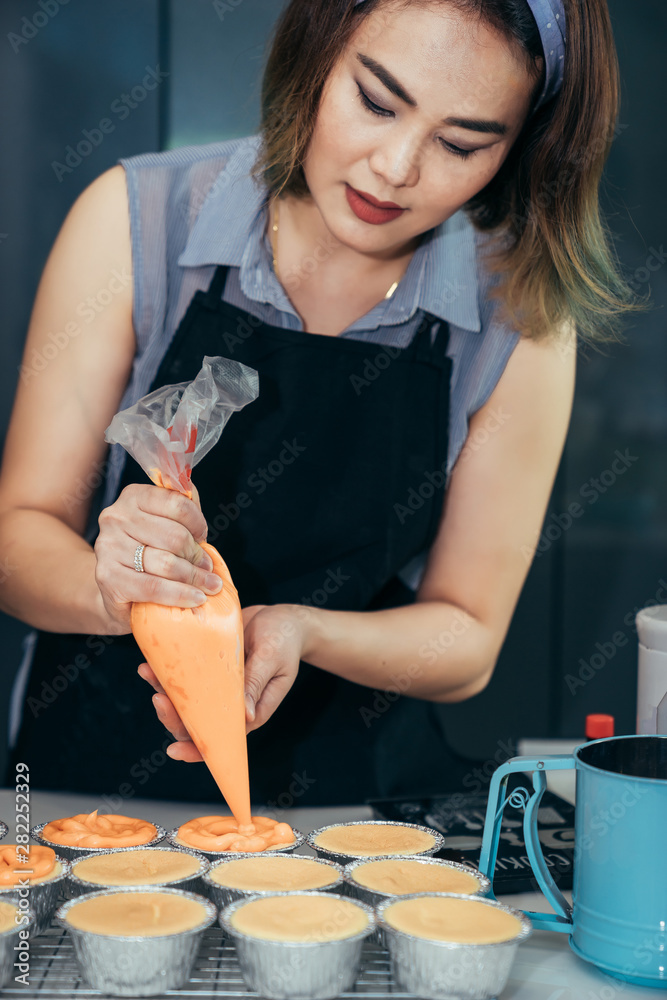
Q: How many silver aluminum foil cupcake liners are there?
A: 12